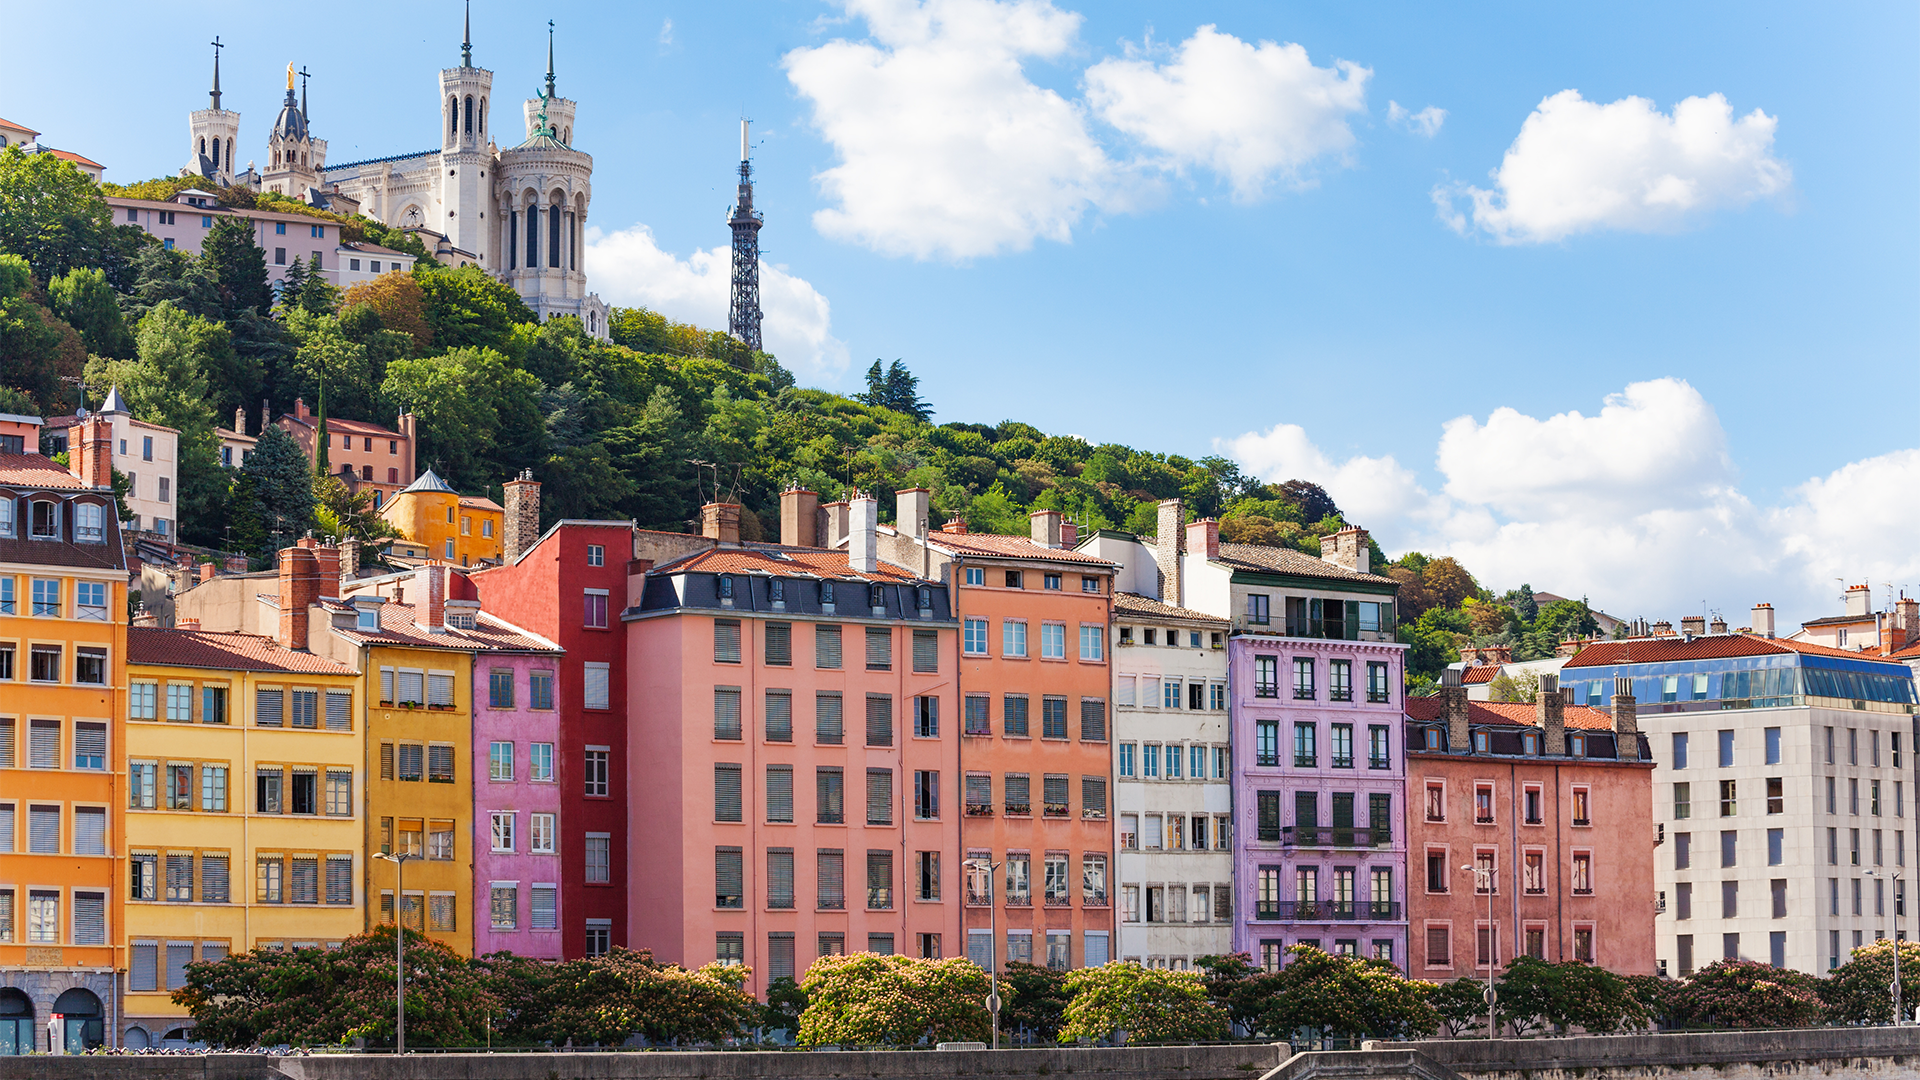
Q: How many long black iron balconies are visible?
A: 2